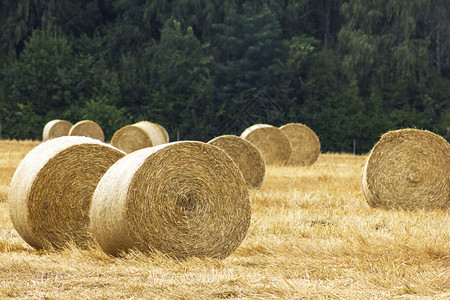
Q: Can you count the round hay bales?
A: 10